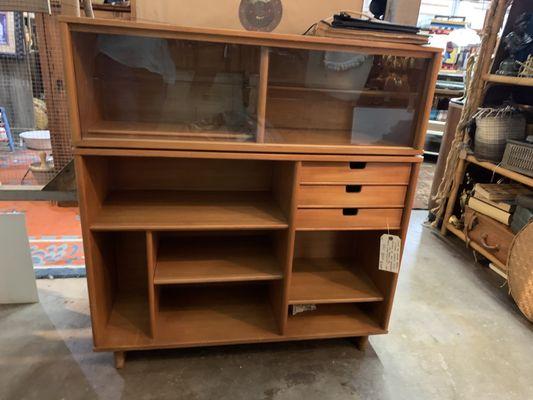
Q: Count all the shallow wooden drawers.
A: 3